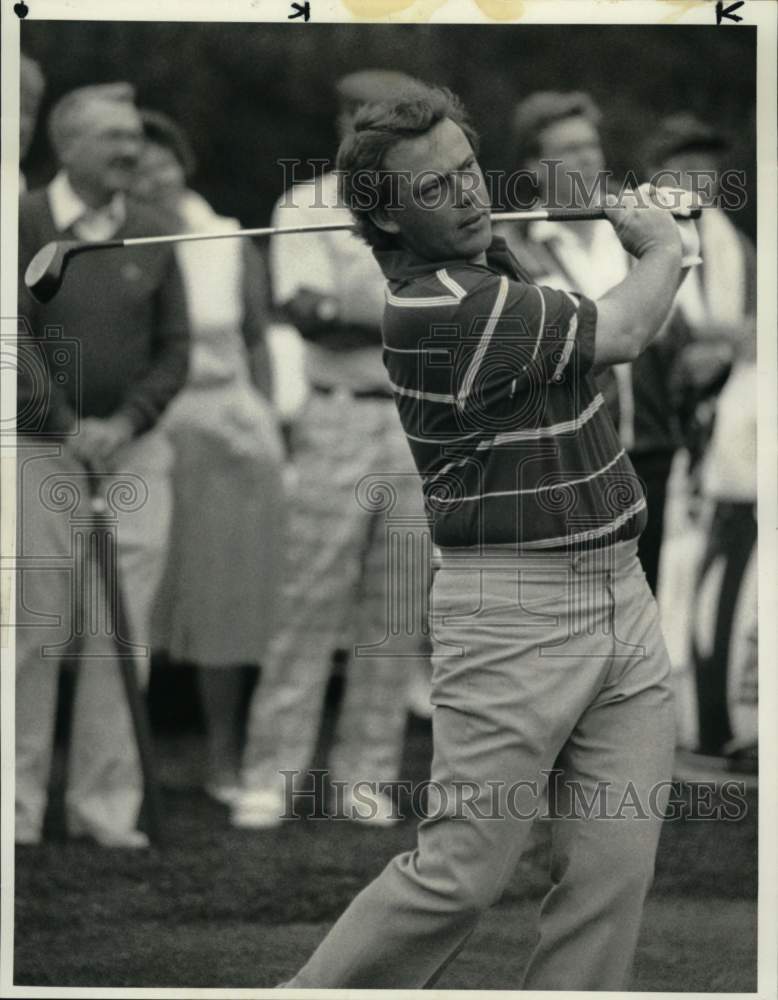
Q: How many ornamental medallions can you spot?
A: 0